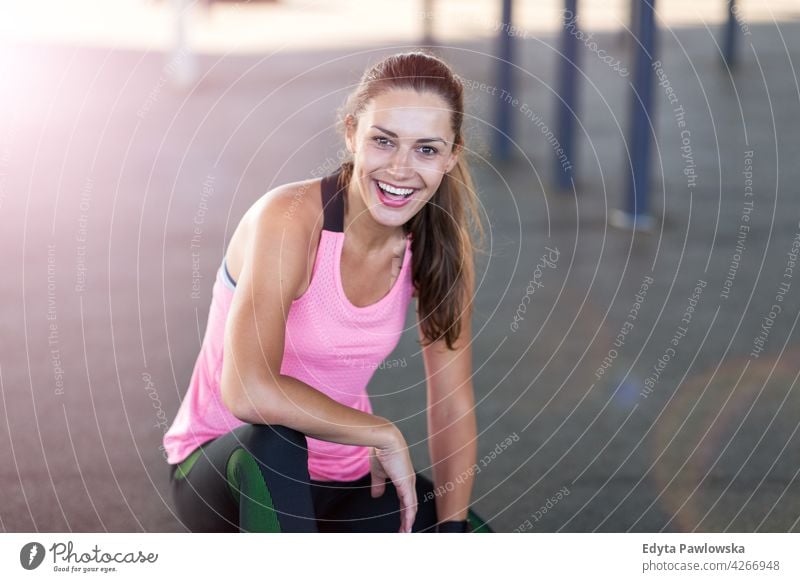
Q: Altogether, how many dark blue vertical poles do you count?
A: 4